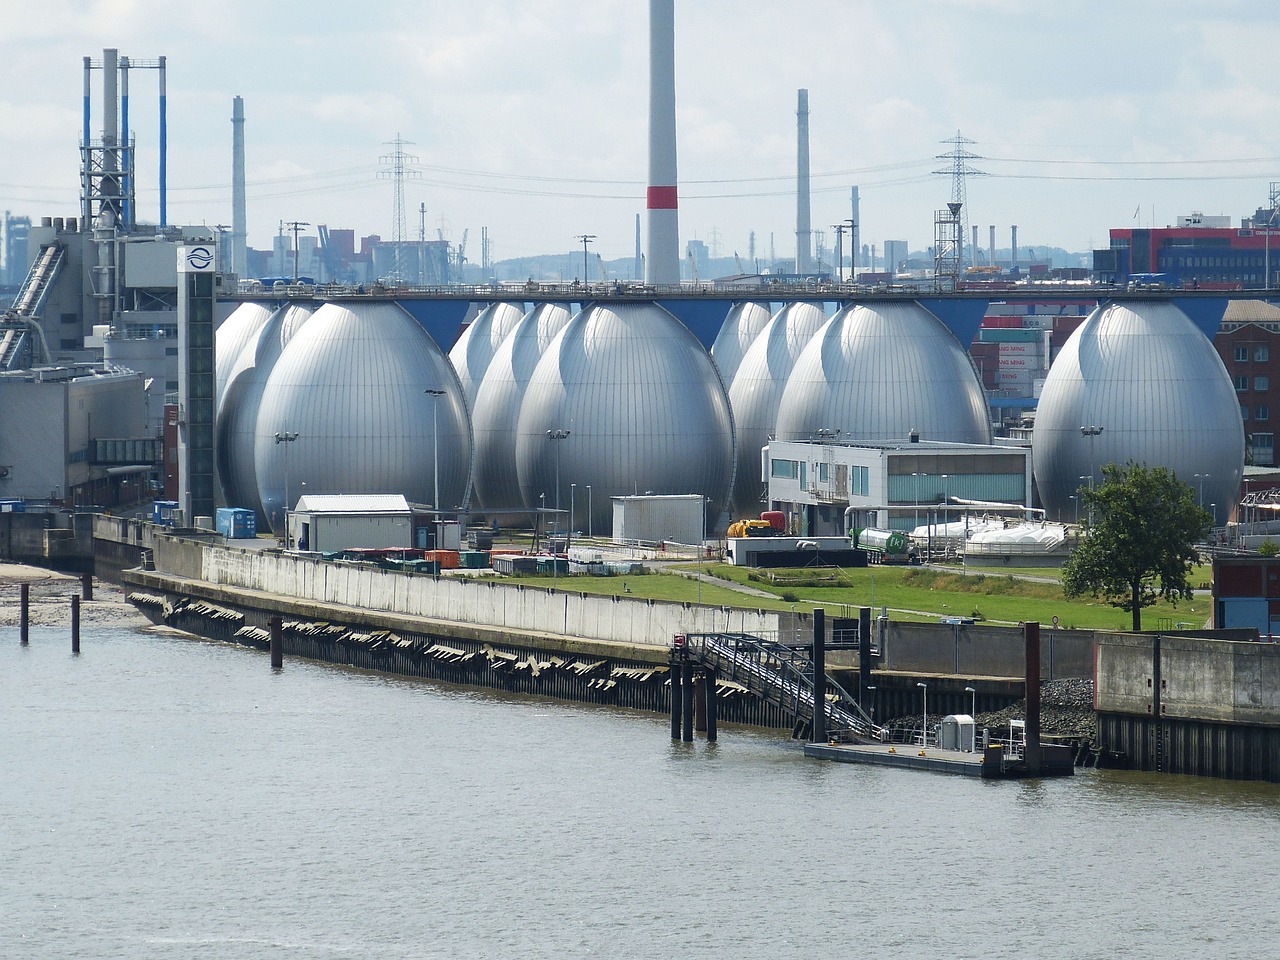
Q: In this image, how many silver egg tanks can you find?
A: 10